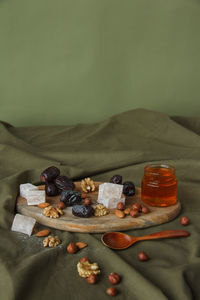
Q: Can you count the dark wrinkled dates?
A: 7